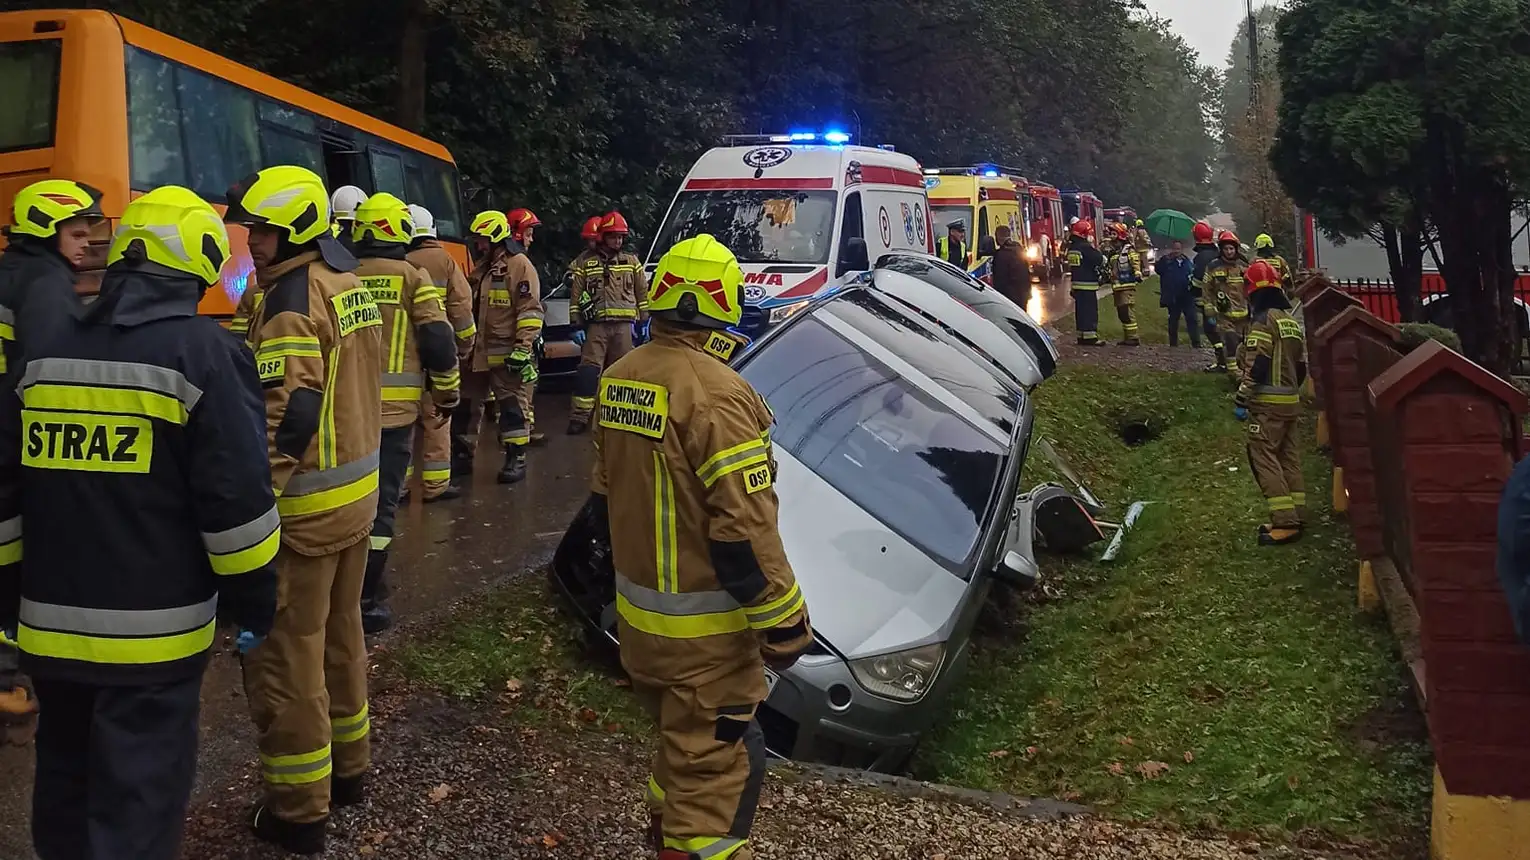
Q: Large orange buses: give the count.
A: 1